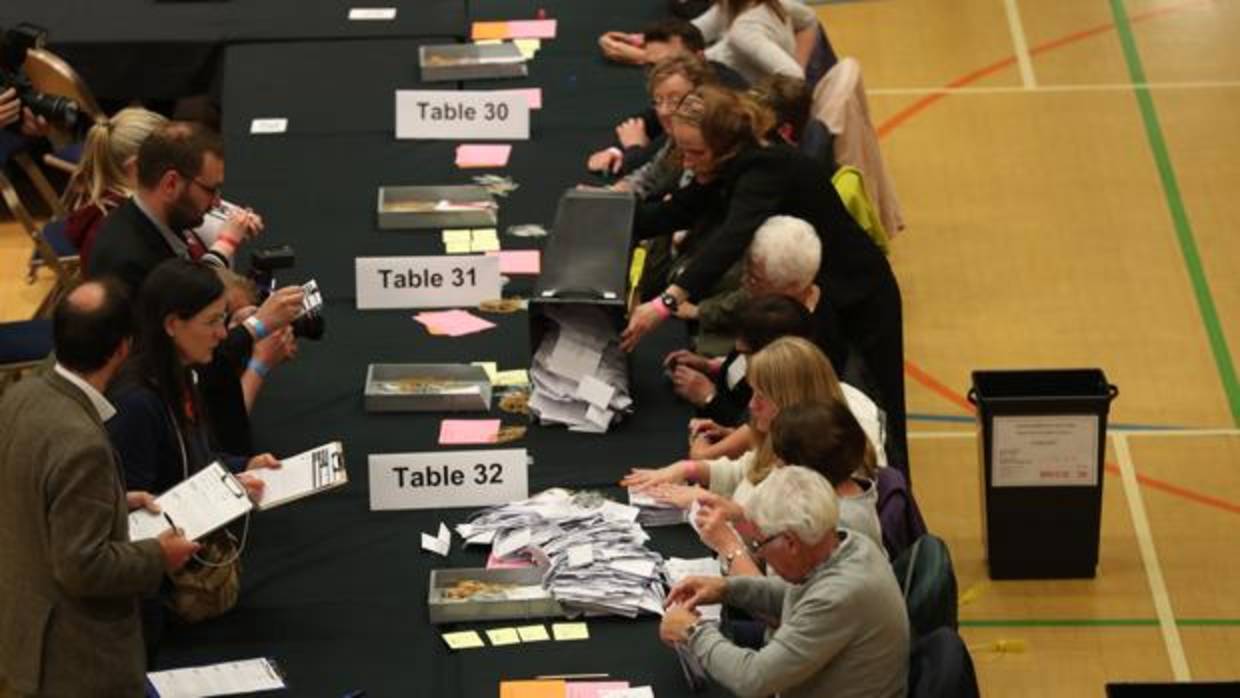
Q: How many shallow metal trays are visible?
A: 4